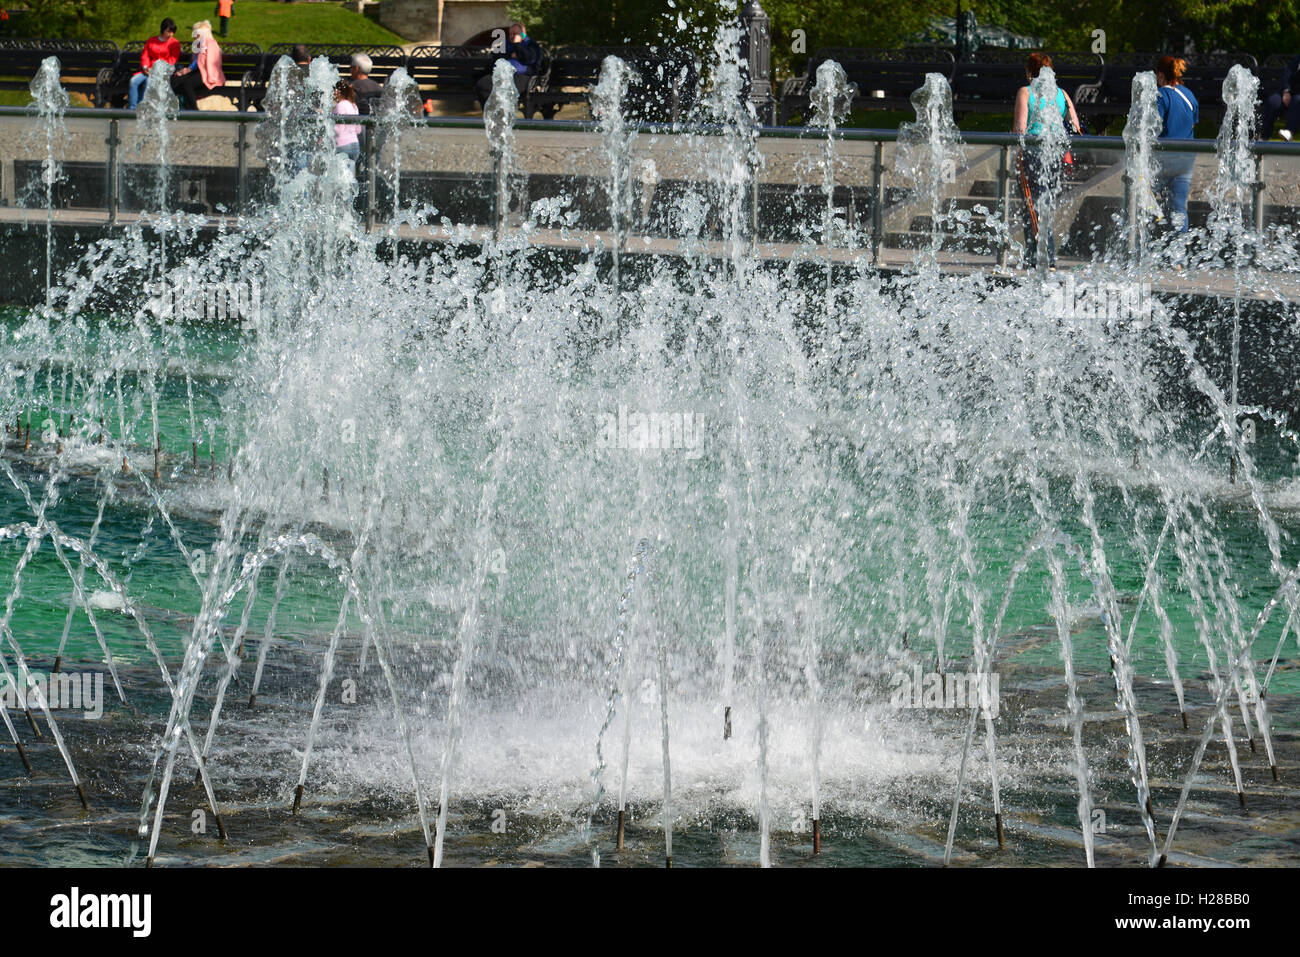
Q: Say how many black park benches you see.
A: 9